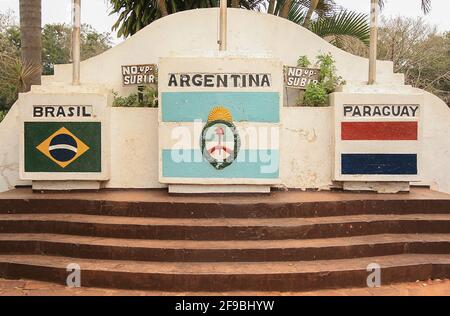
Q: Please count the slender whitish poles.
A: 3